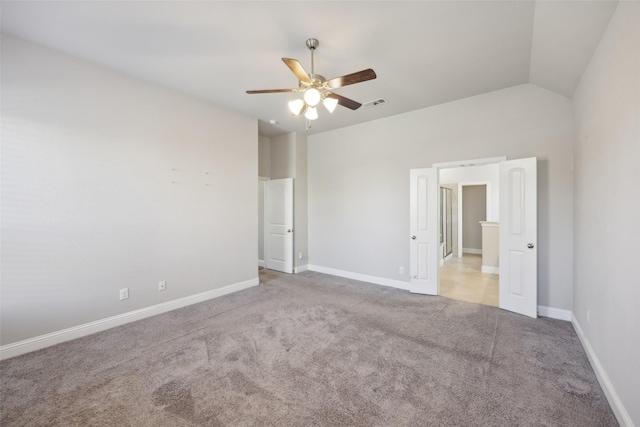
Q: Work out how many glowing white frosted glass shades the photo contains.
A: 4